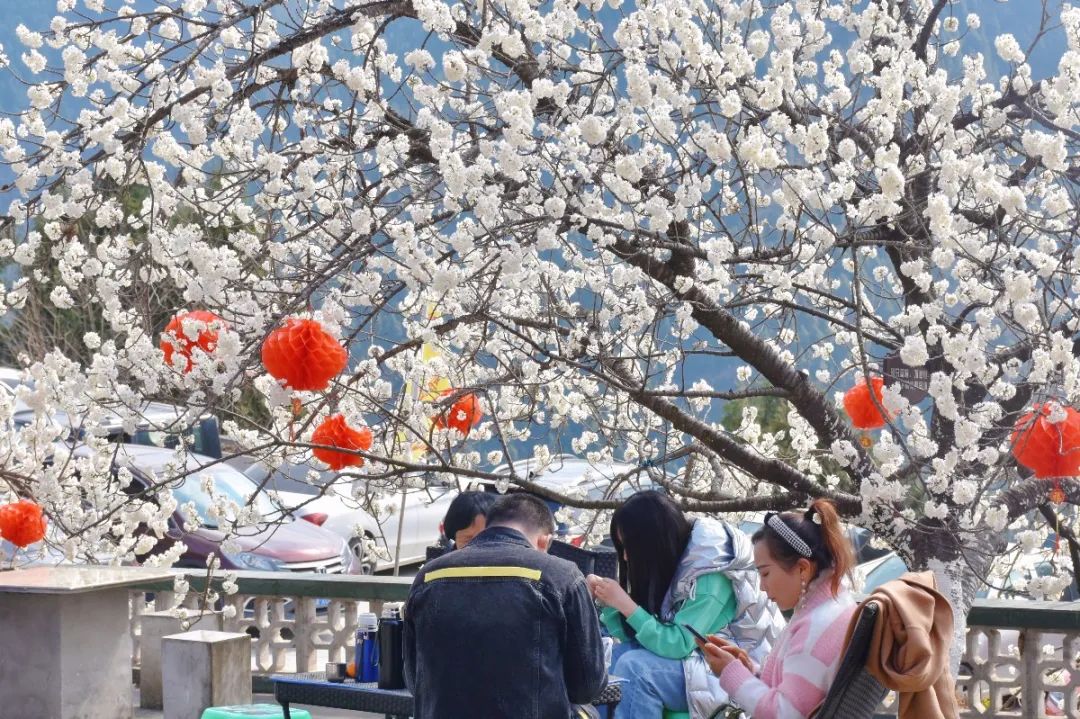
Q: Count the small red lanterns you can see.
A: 7